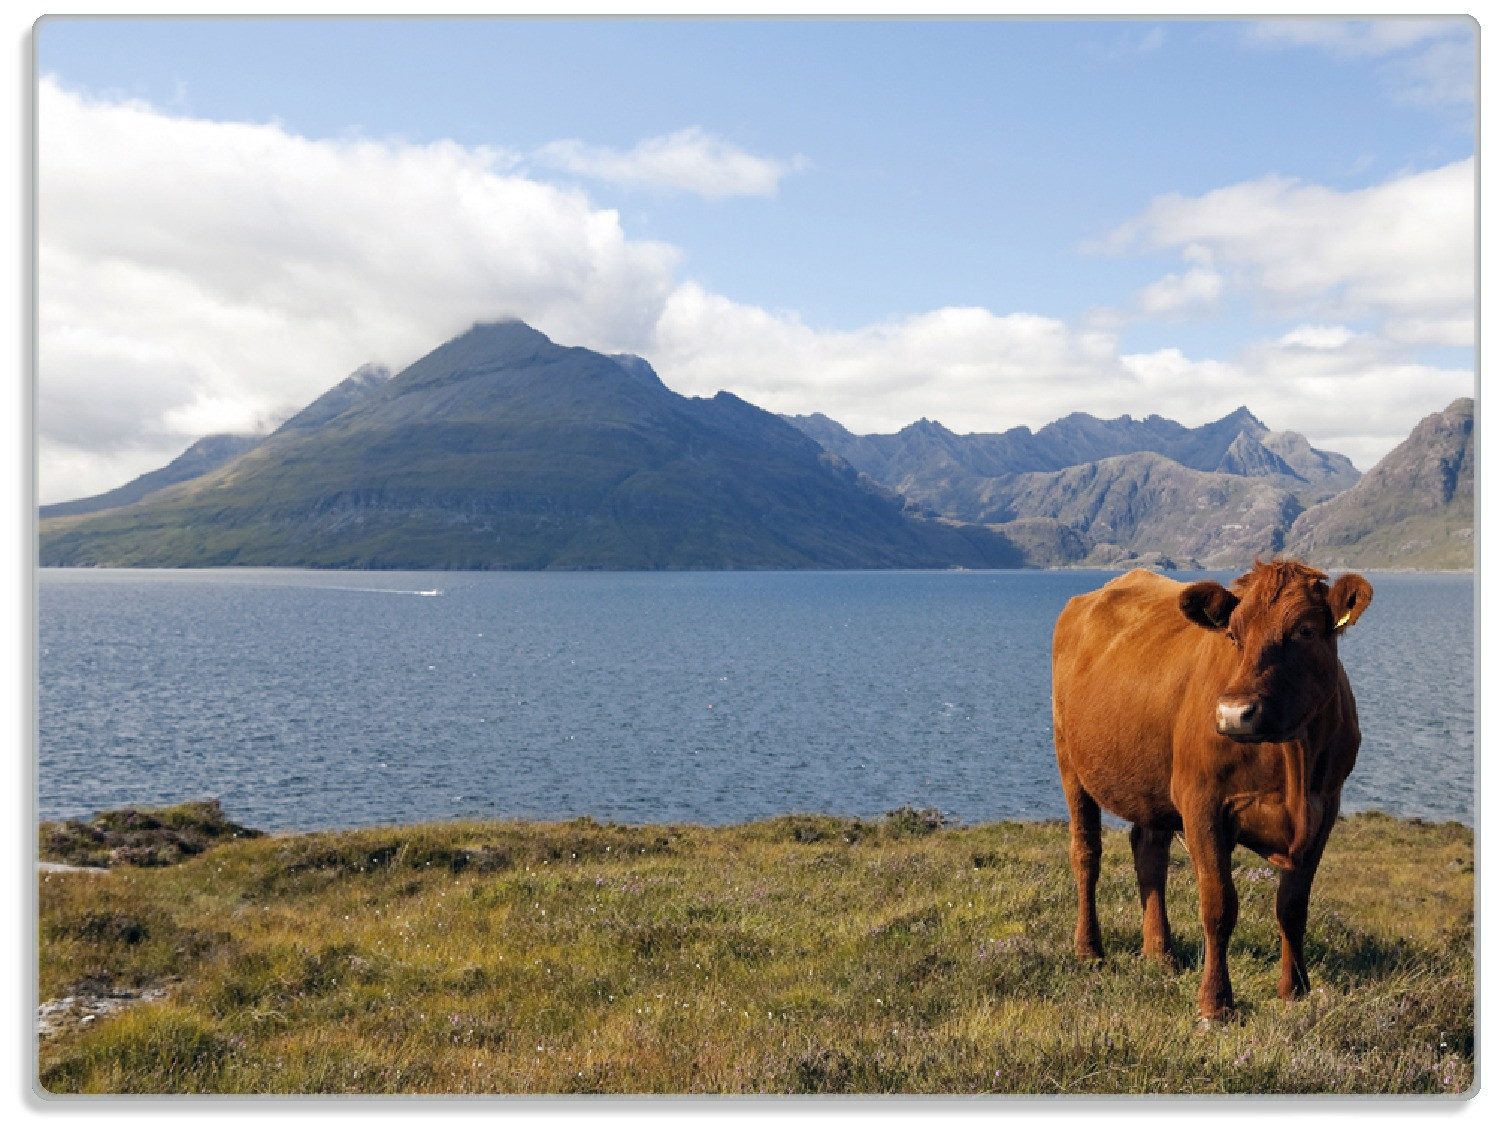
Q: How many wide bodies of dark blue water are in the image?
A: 1